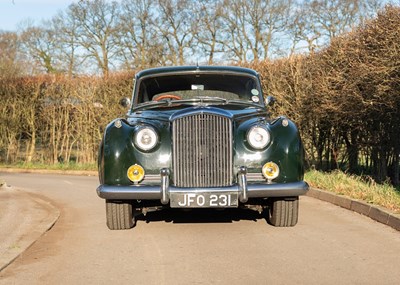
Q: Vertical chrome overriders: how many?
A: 2